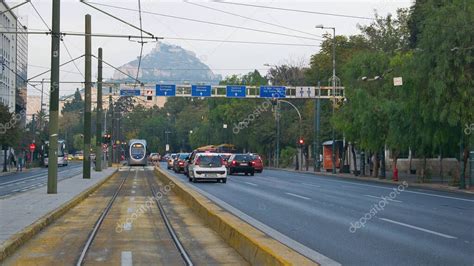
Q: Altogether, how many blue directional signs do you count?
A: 5